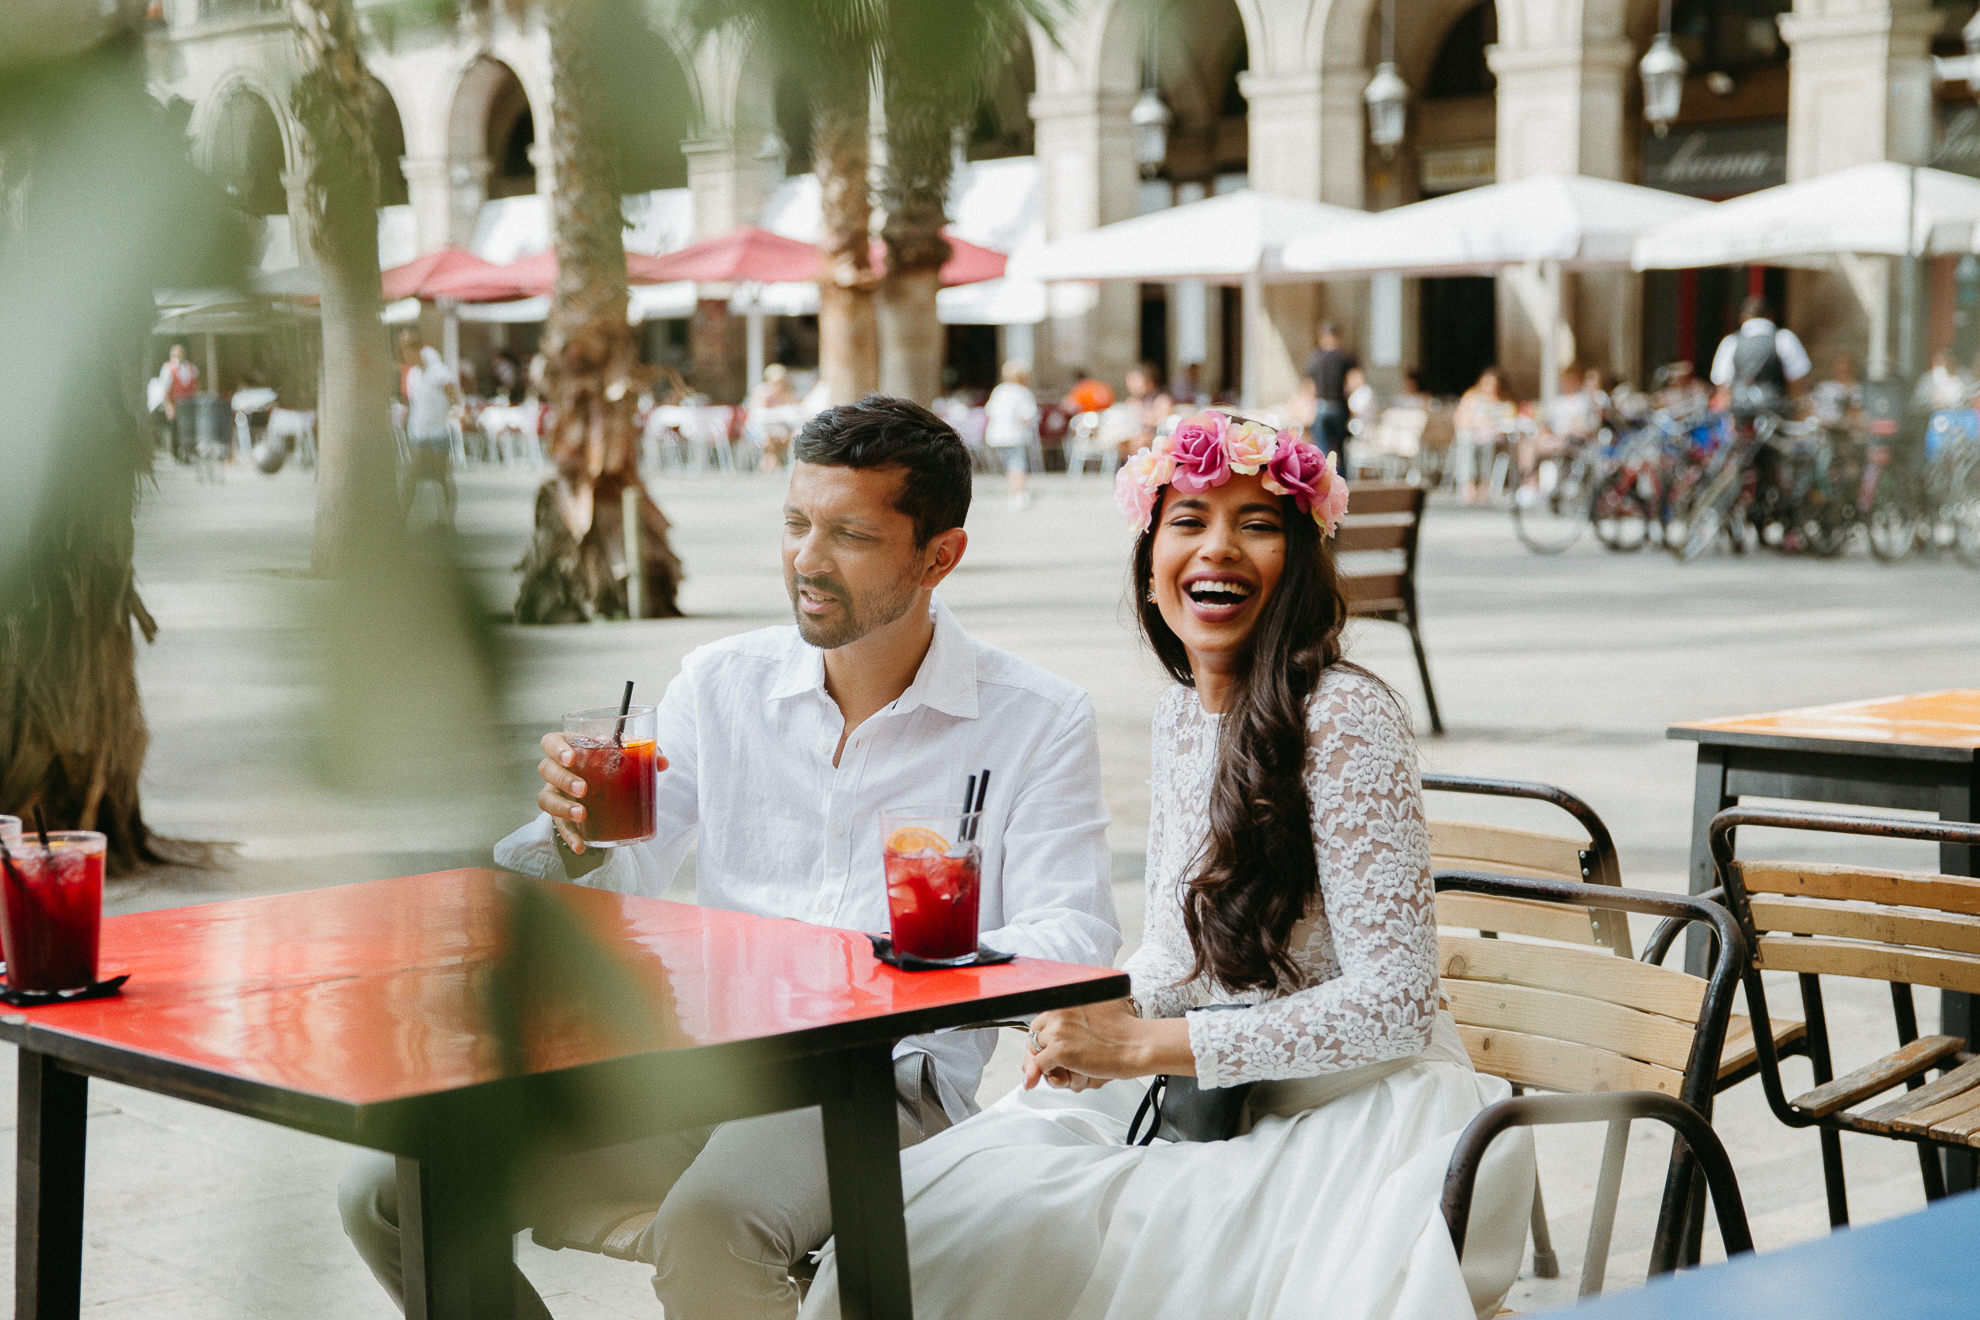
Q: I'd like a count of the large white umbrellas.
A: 3